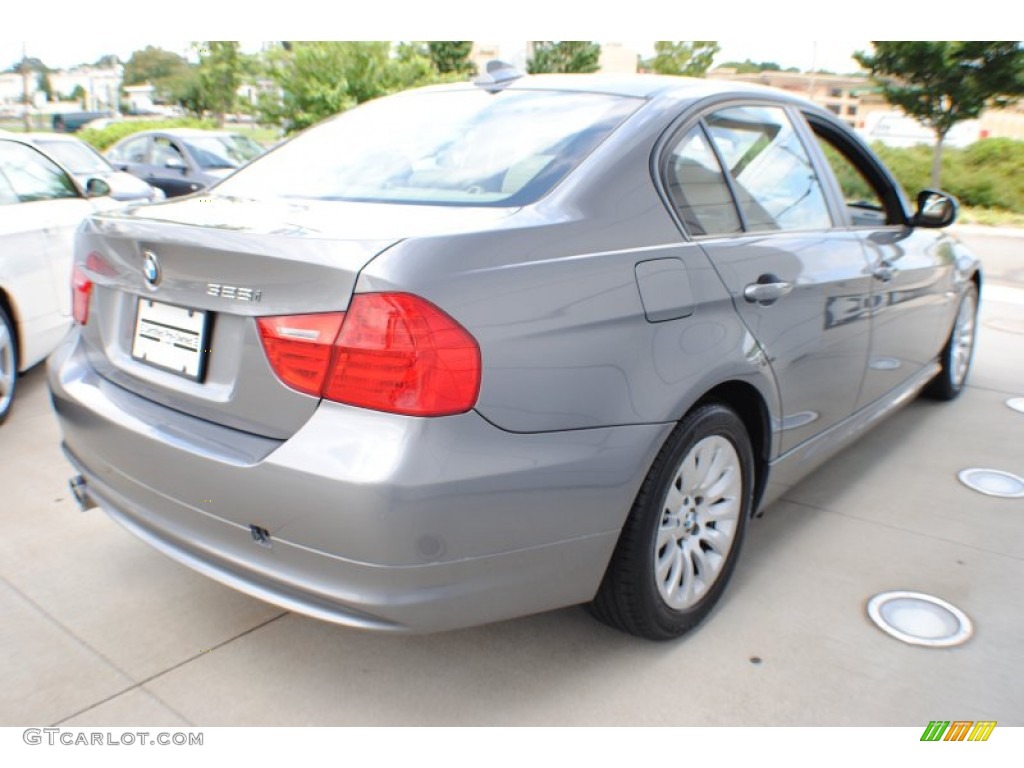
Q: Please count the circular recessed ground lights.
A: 3